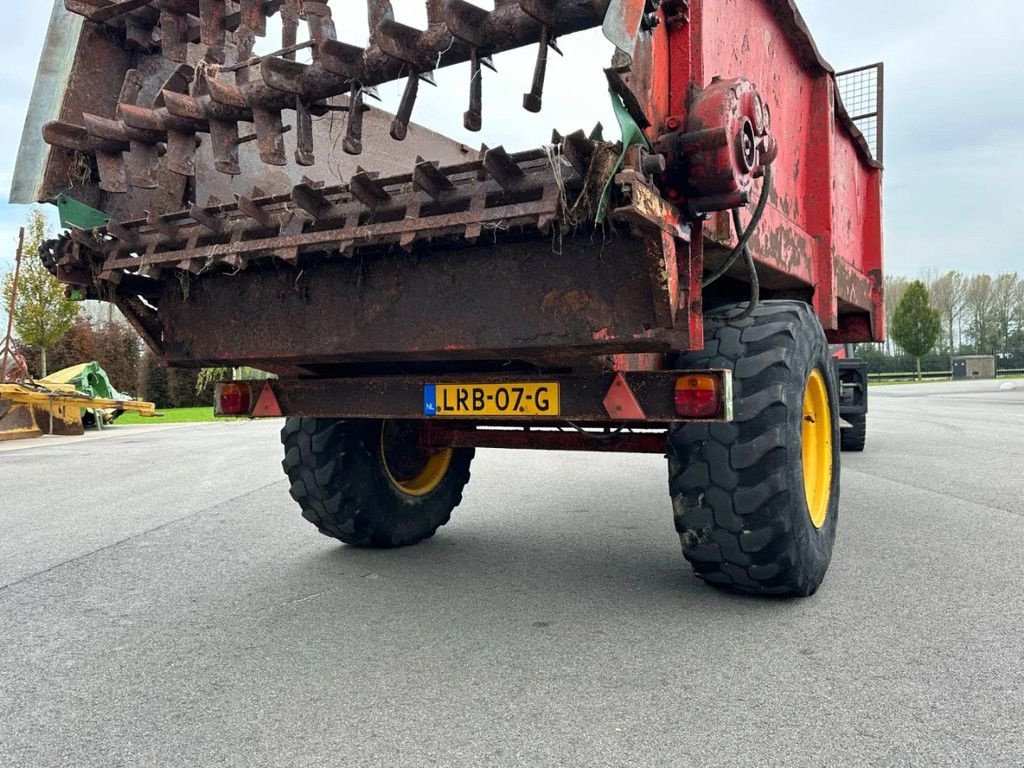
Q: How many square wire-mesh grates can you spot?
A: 1